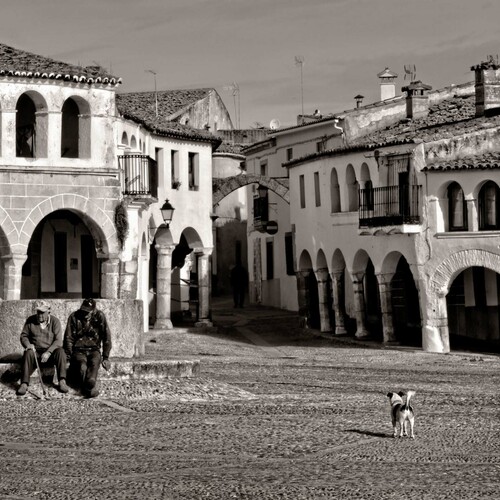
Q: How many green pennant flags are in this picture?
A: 0